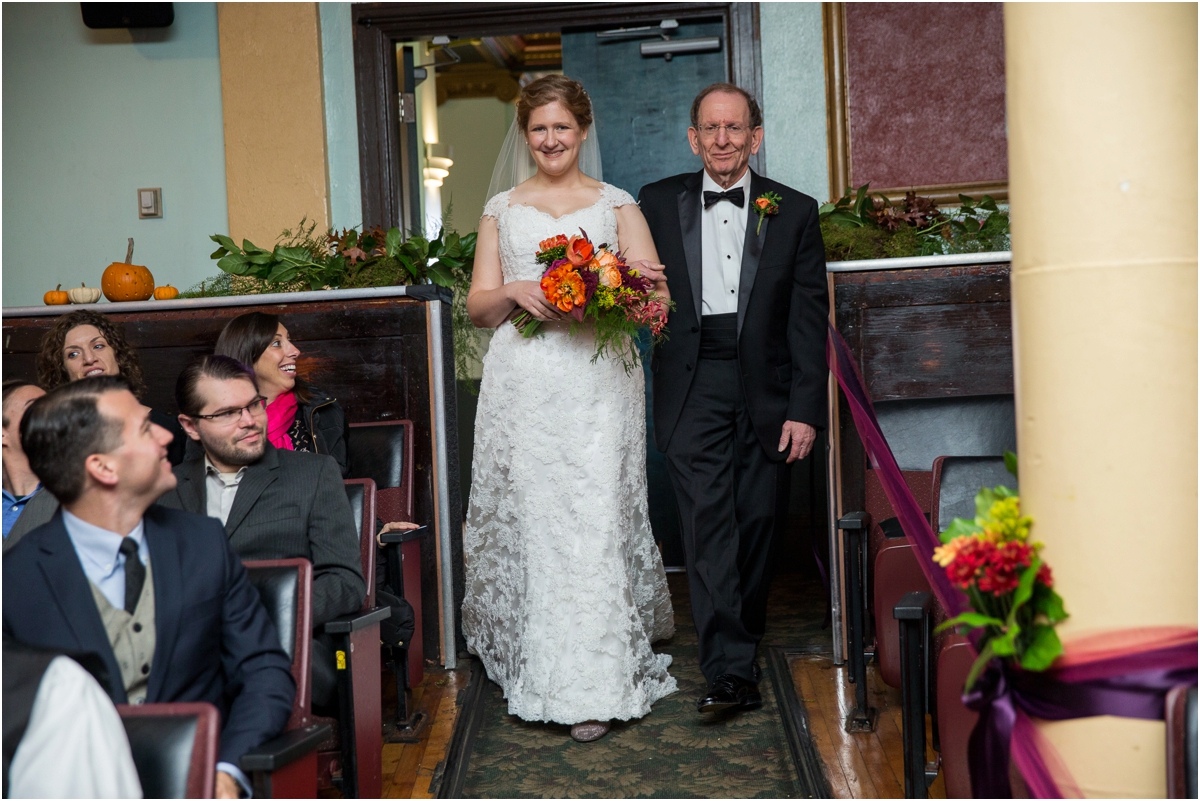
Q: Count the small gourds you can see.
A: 3